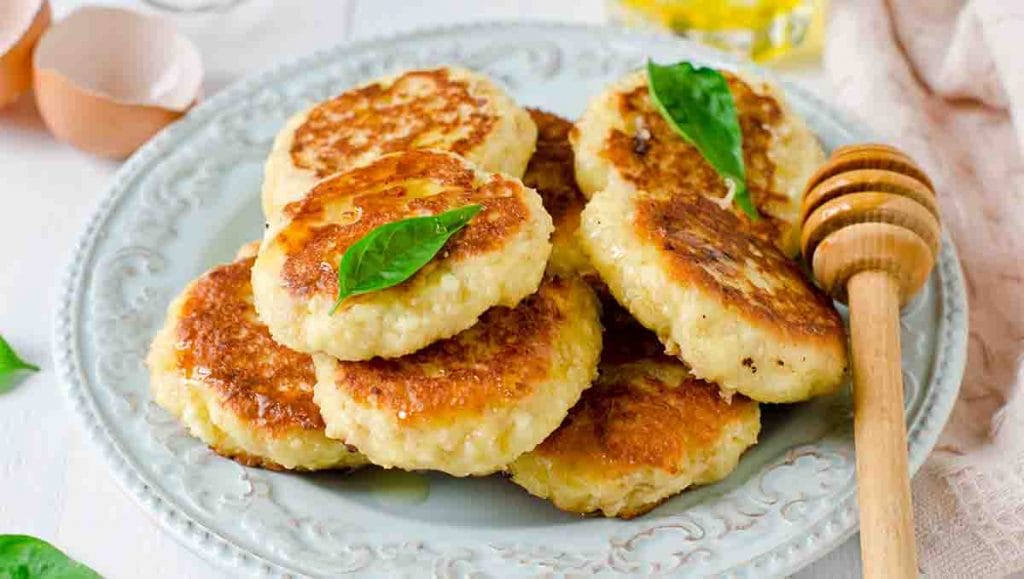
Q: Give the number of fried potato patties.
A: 8